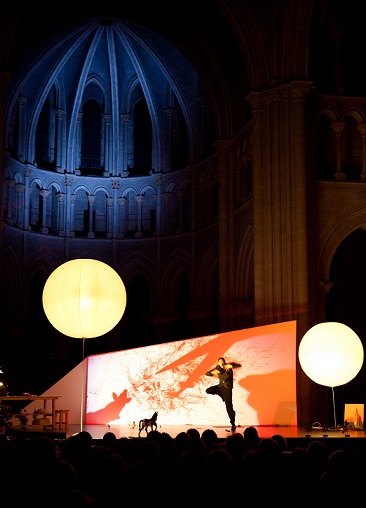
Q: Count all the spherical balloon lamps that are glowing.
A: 2